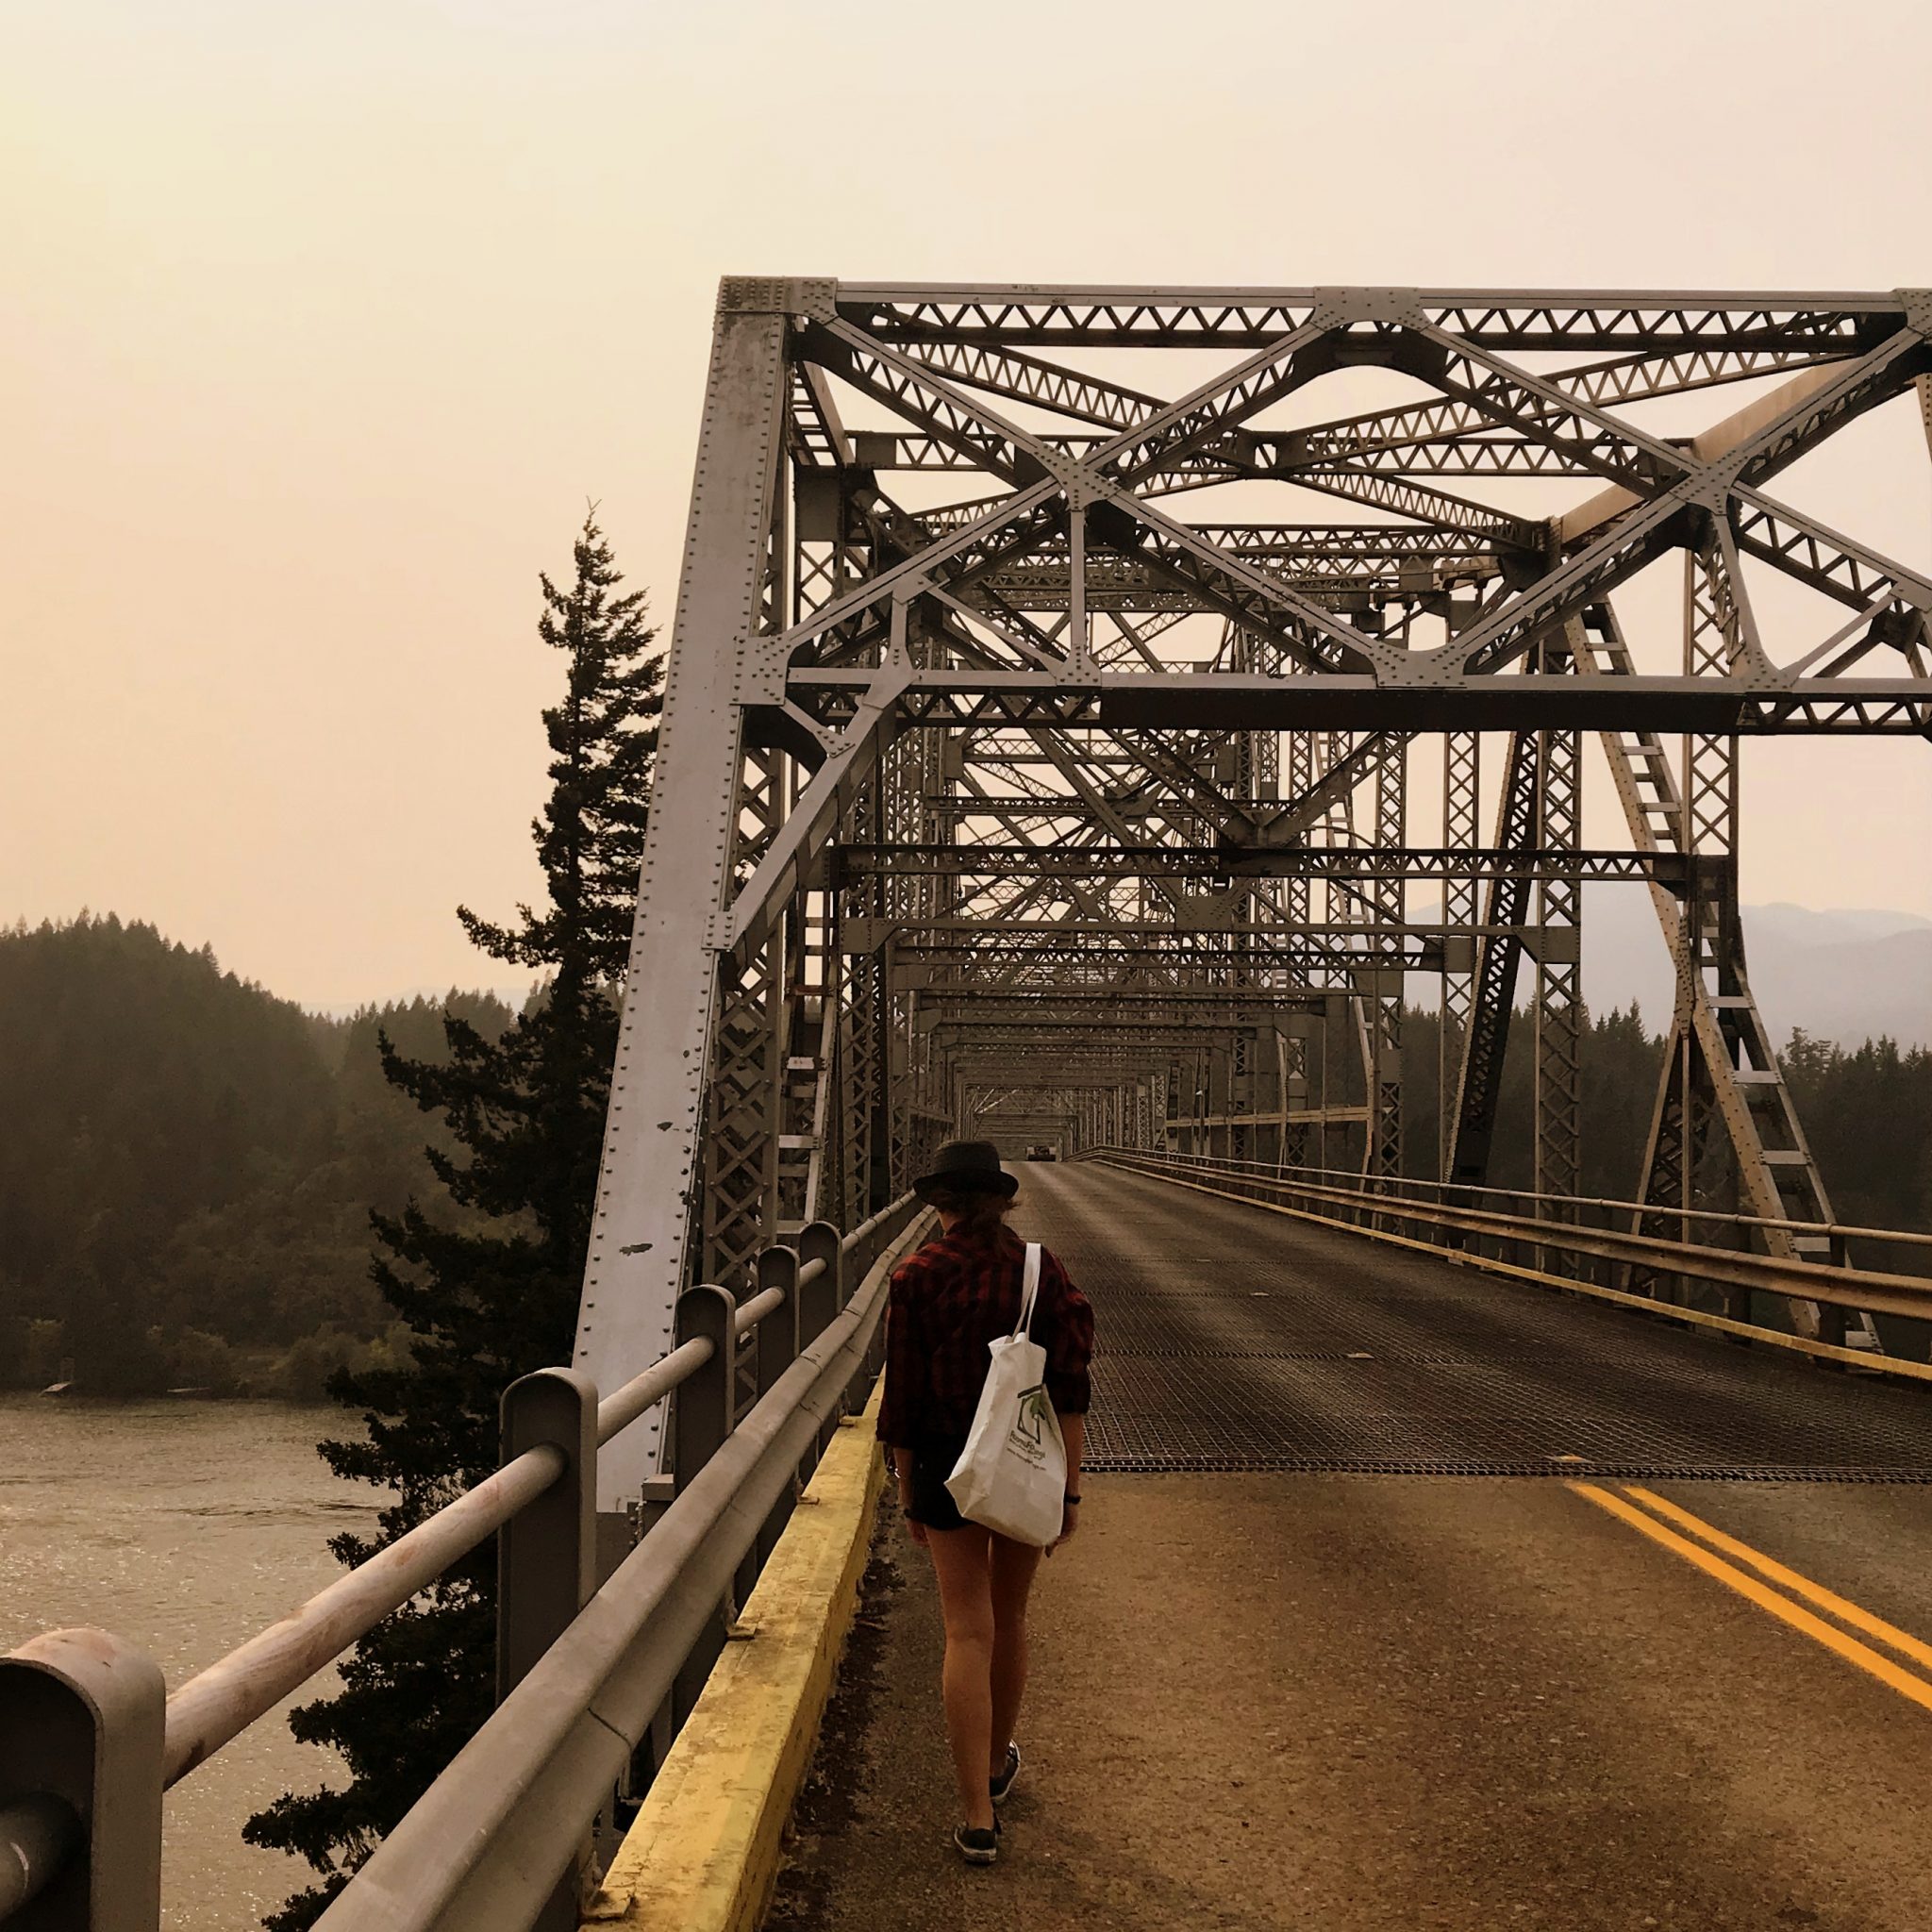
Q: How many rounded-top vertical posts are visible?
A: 5